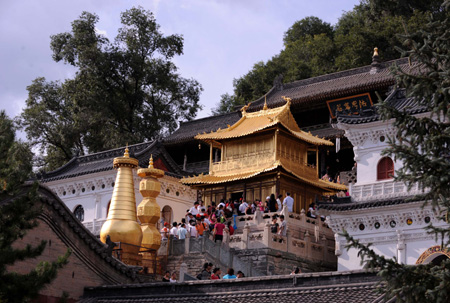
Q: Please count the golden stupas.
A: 2